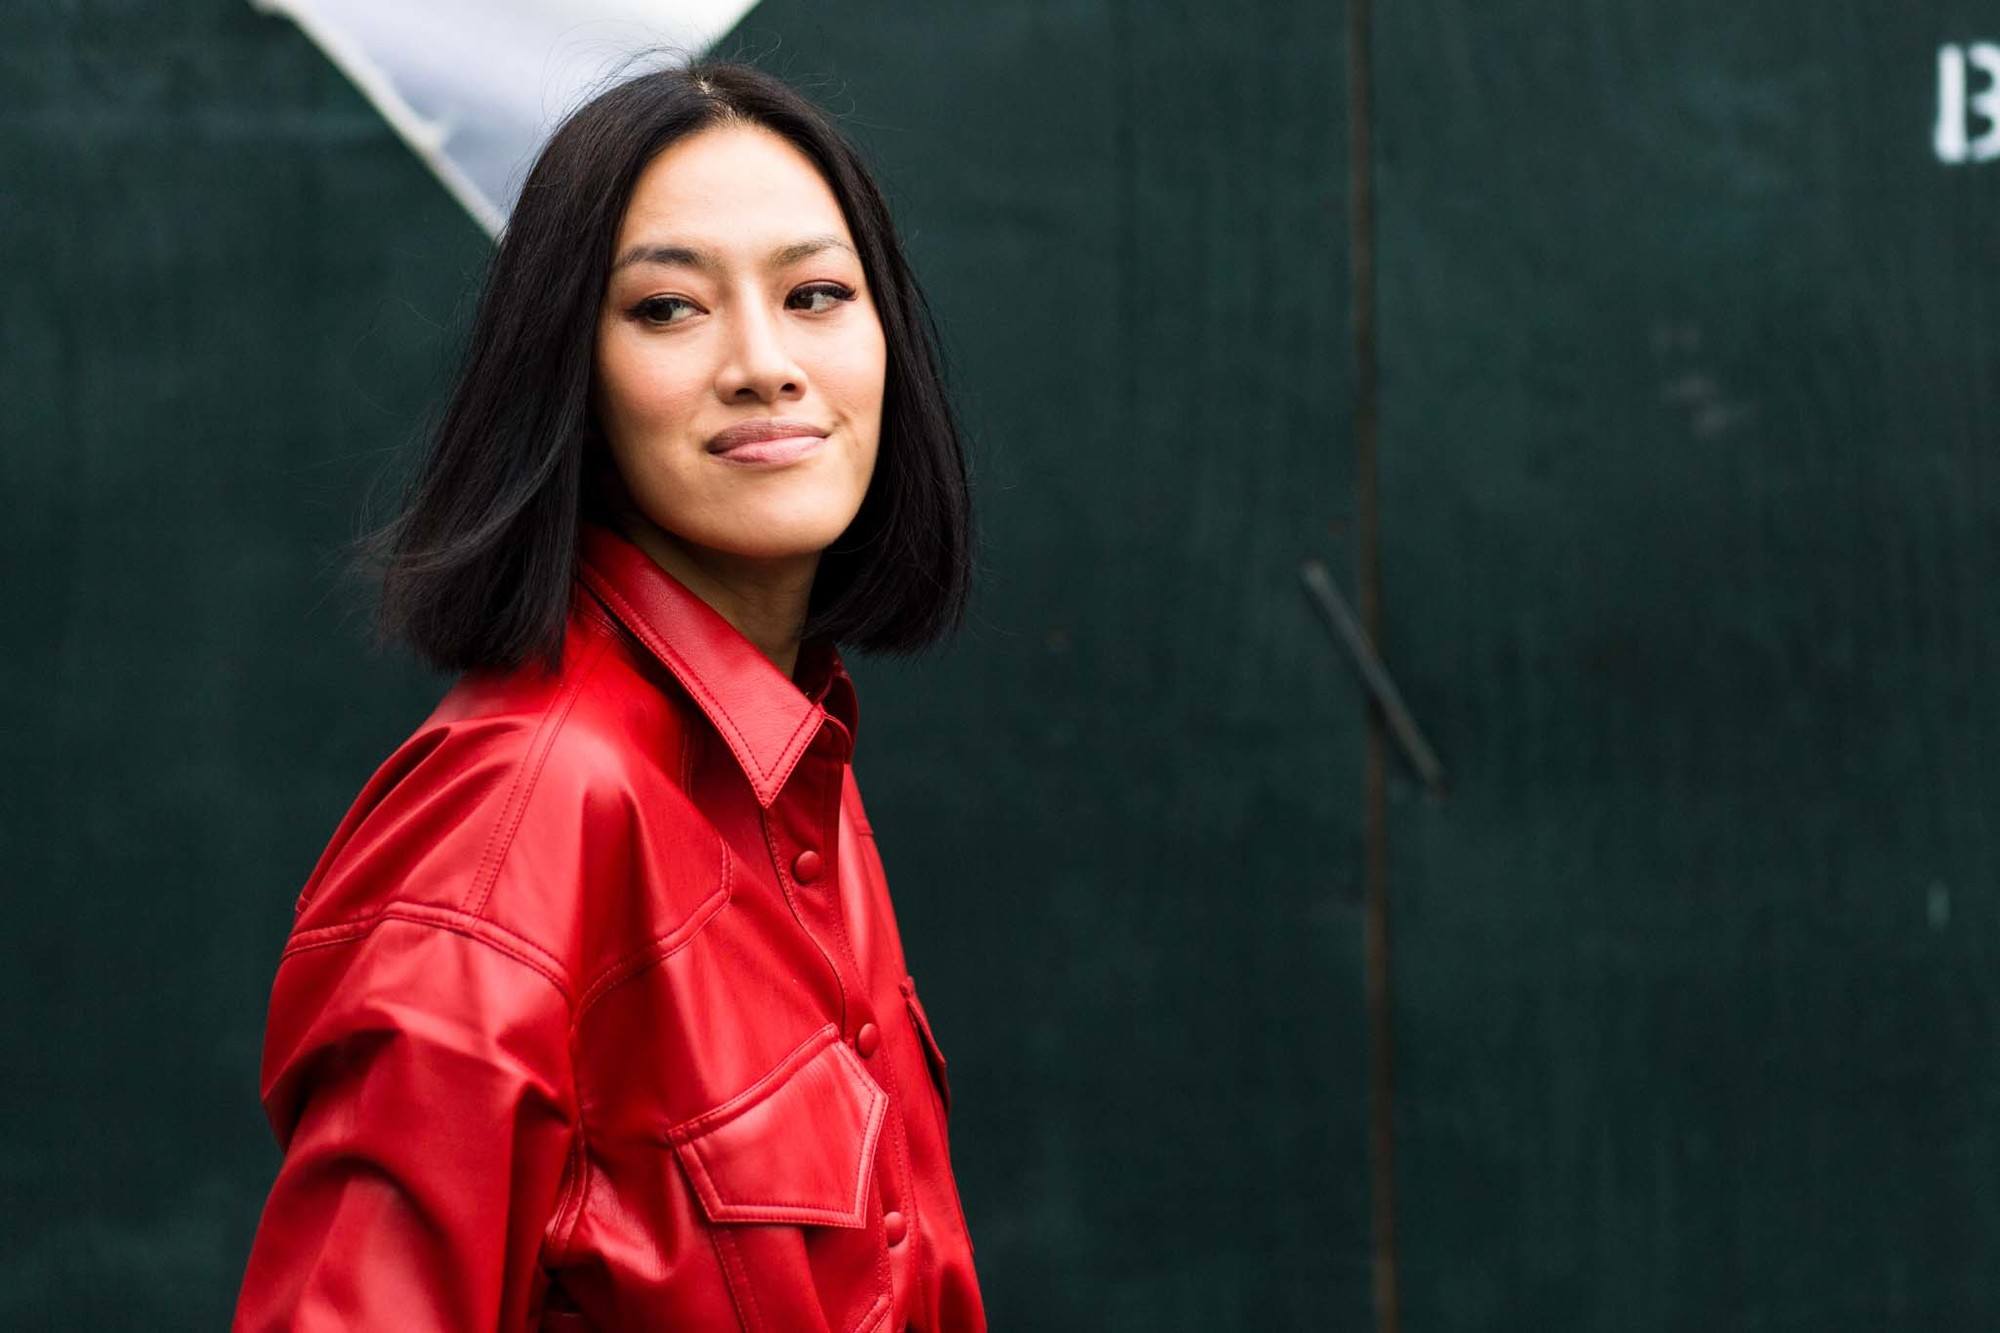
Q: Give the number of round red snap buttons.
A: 3